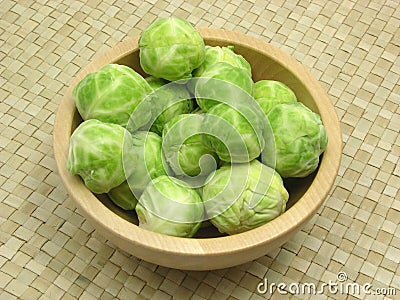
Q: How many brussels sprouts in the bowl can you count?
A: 14